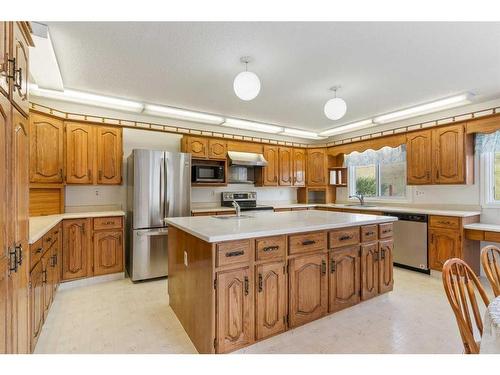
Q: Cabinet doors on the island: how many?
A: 6